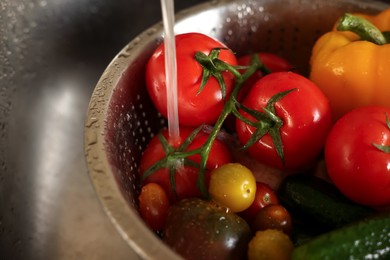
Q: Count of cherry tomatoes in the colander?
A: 5